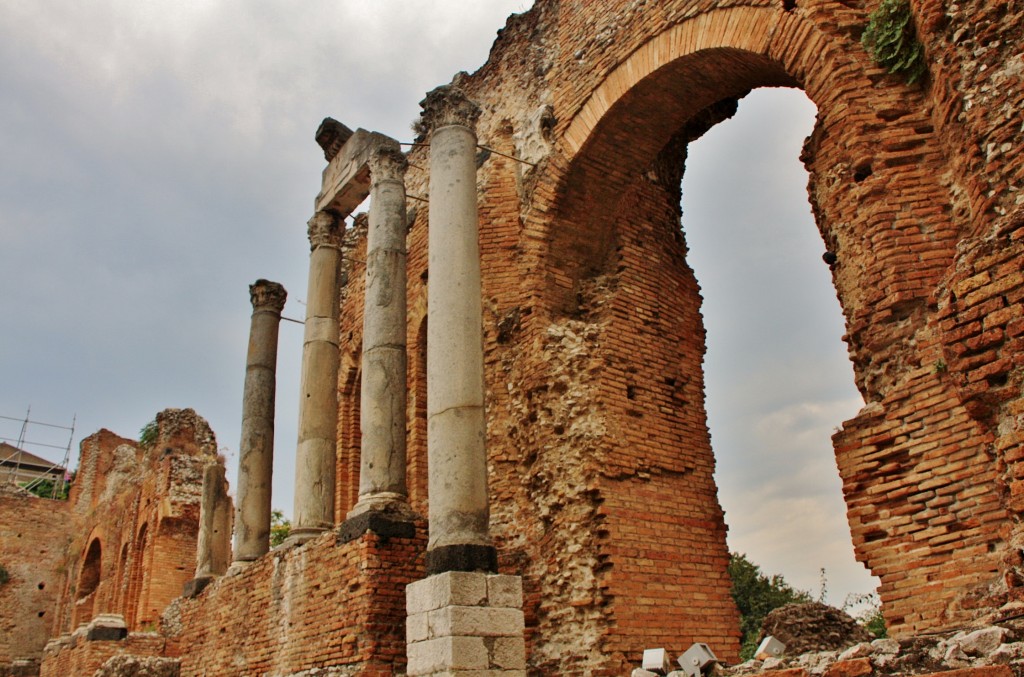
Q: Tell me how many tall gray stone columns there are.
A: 4